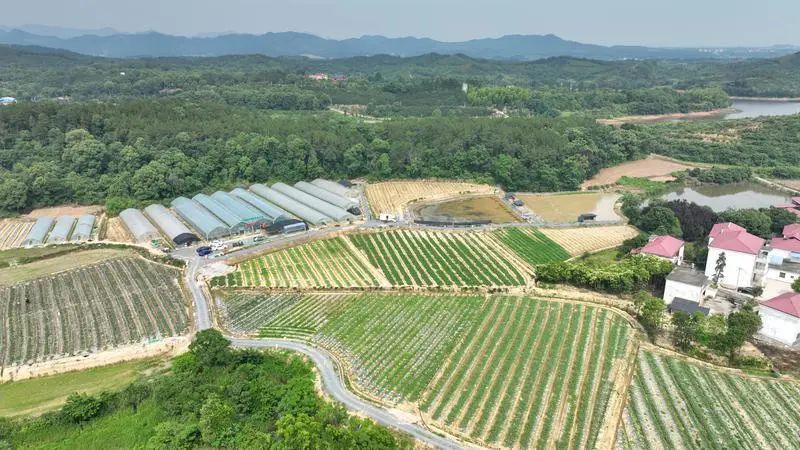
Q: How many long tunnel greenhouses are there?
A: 13